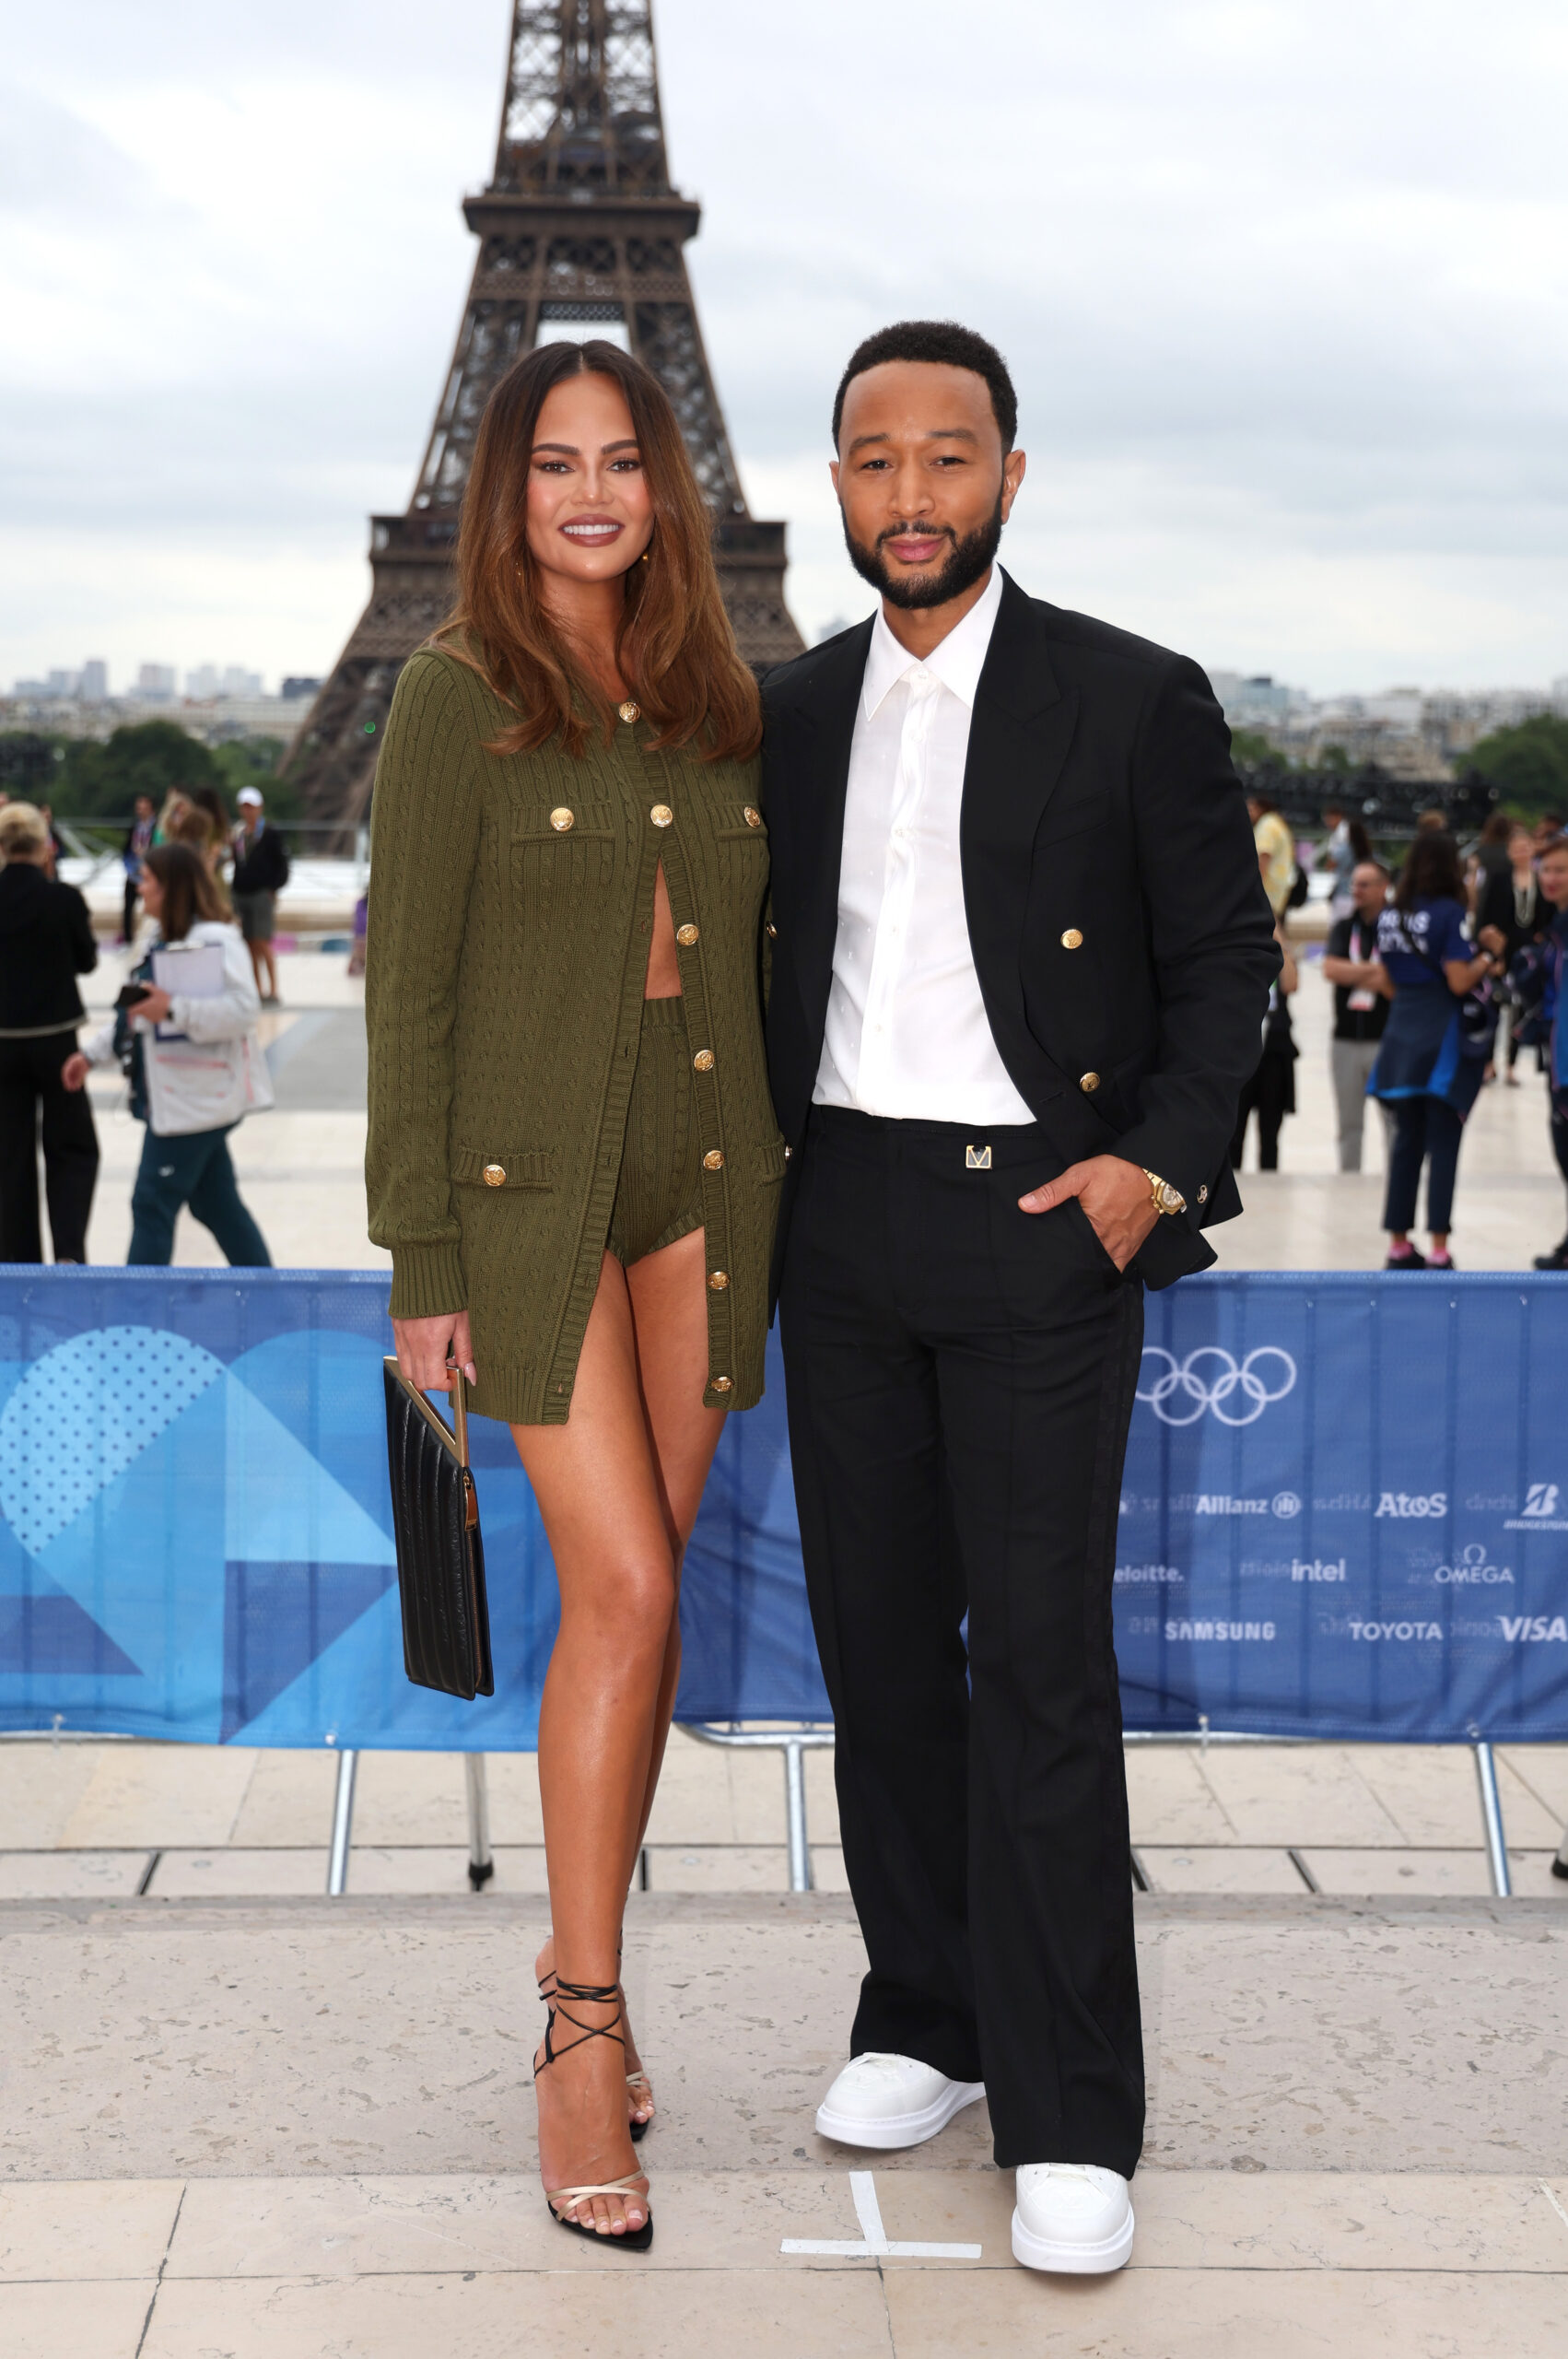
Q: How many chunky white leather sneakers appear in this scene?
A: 2